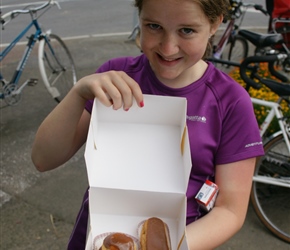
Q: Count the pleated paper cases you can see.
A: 2